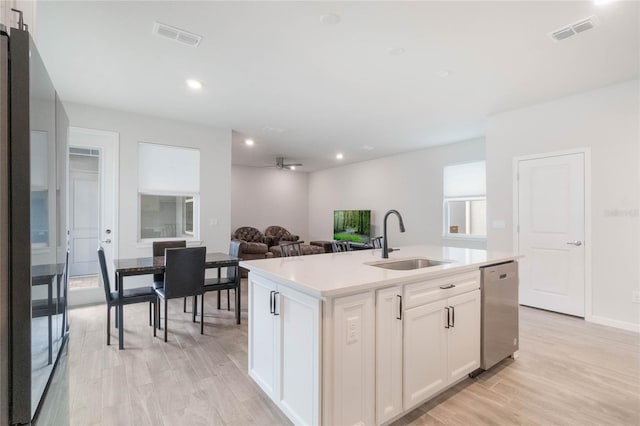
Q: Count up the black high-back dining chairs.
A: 4